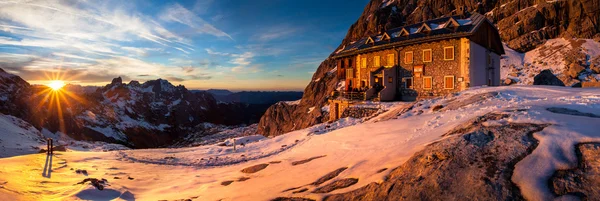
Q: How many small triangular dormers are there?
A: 5